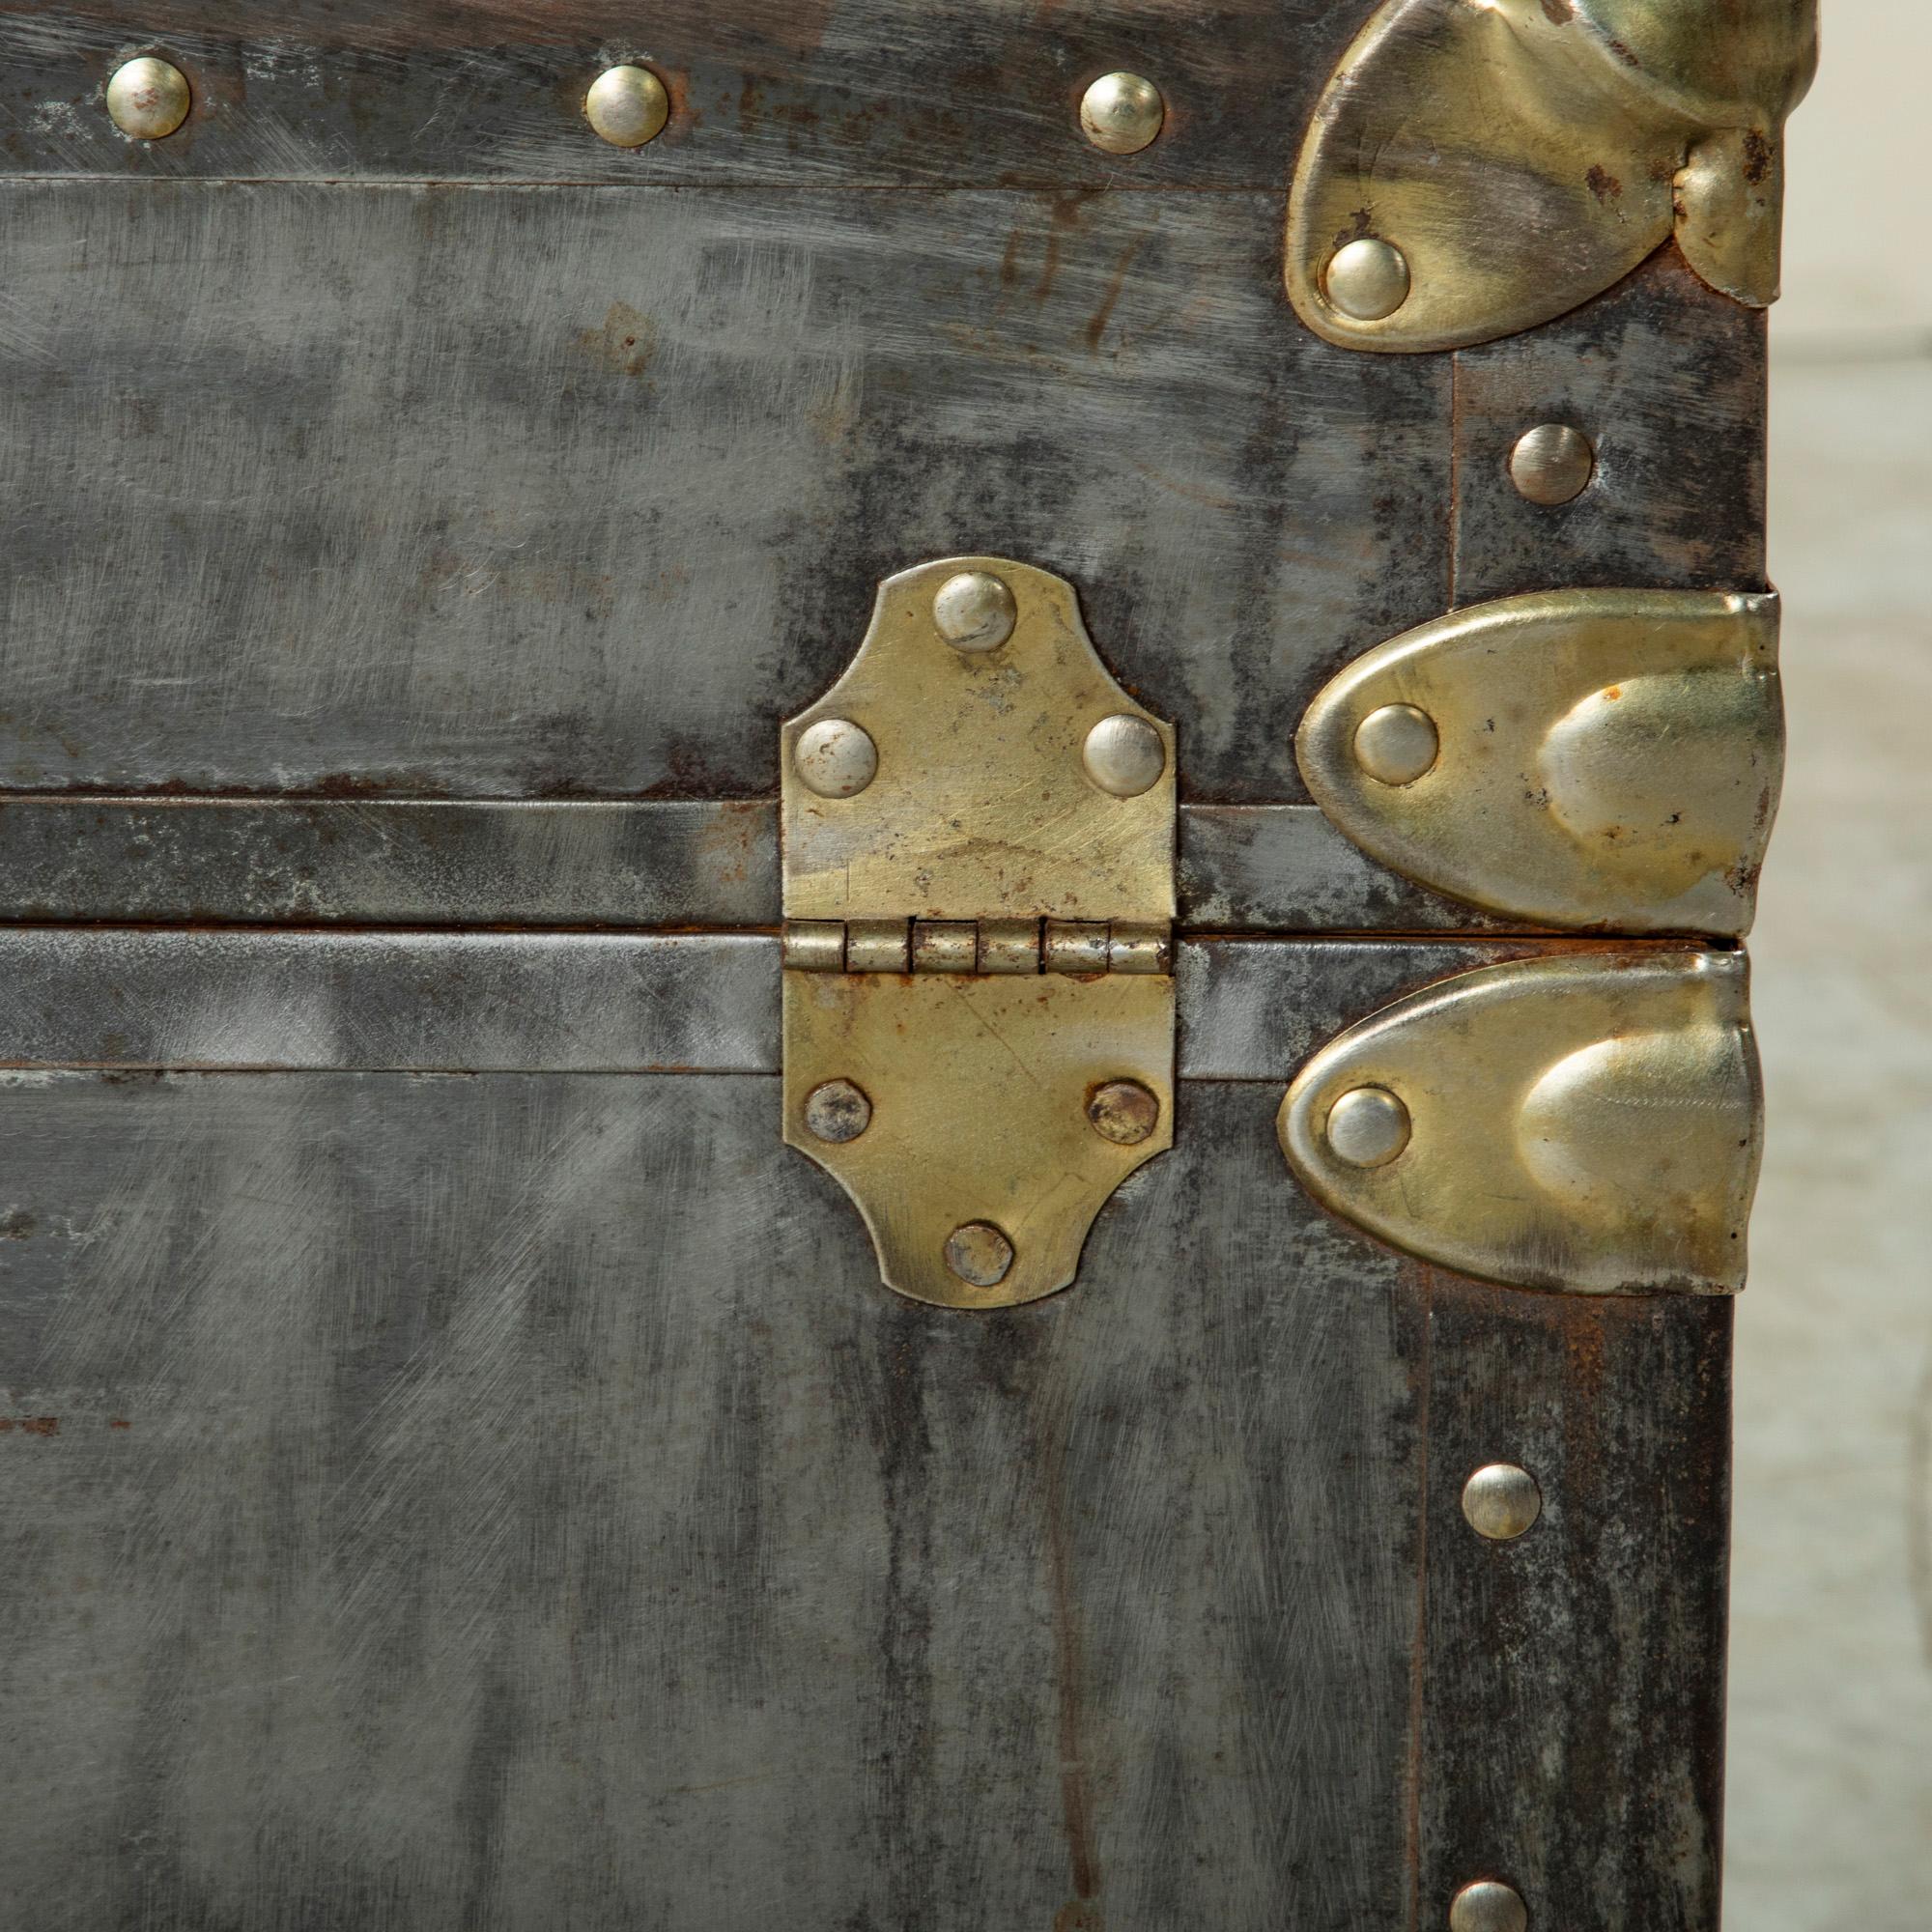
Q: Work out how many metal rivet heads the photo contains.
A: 15